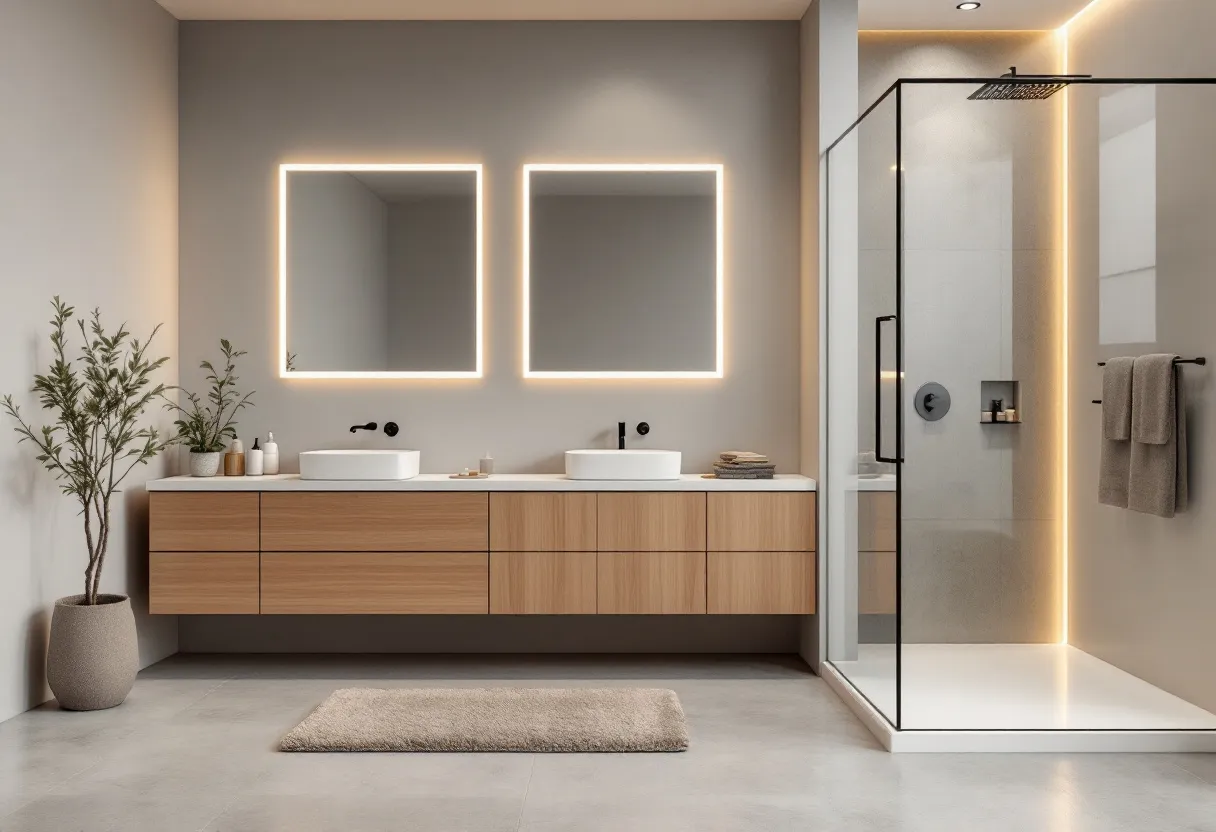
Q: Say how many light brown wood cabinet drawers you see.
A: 10